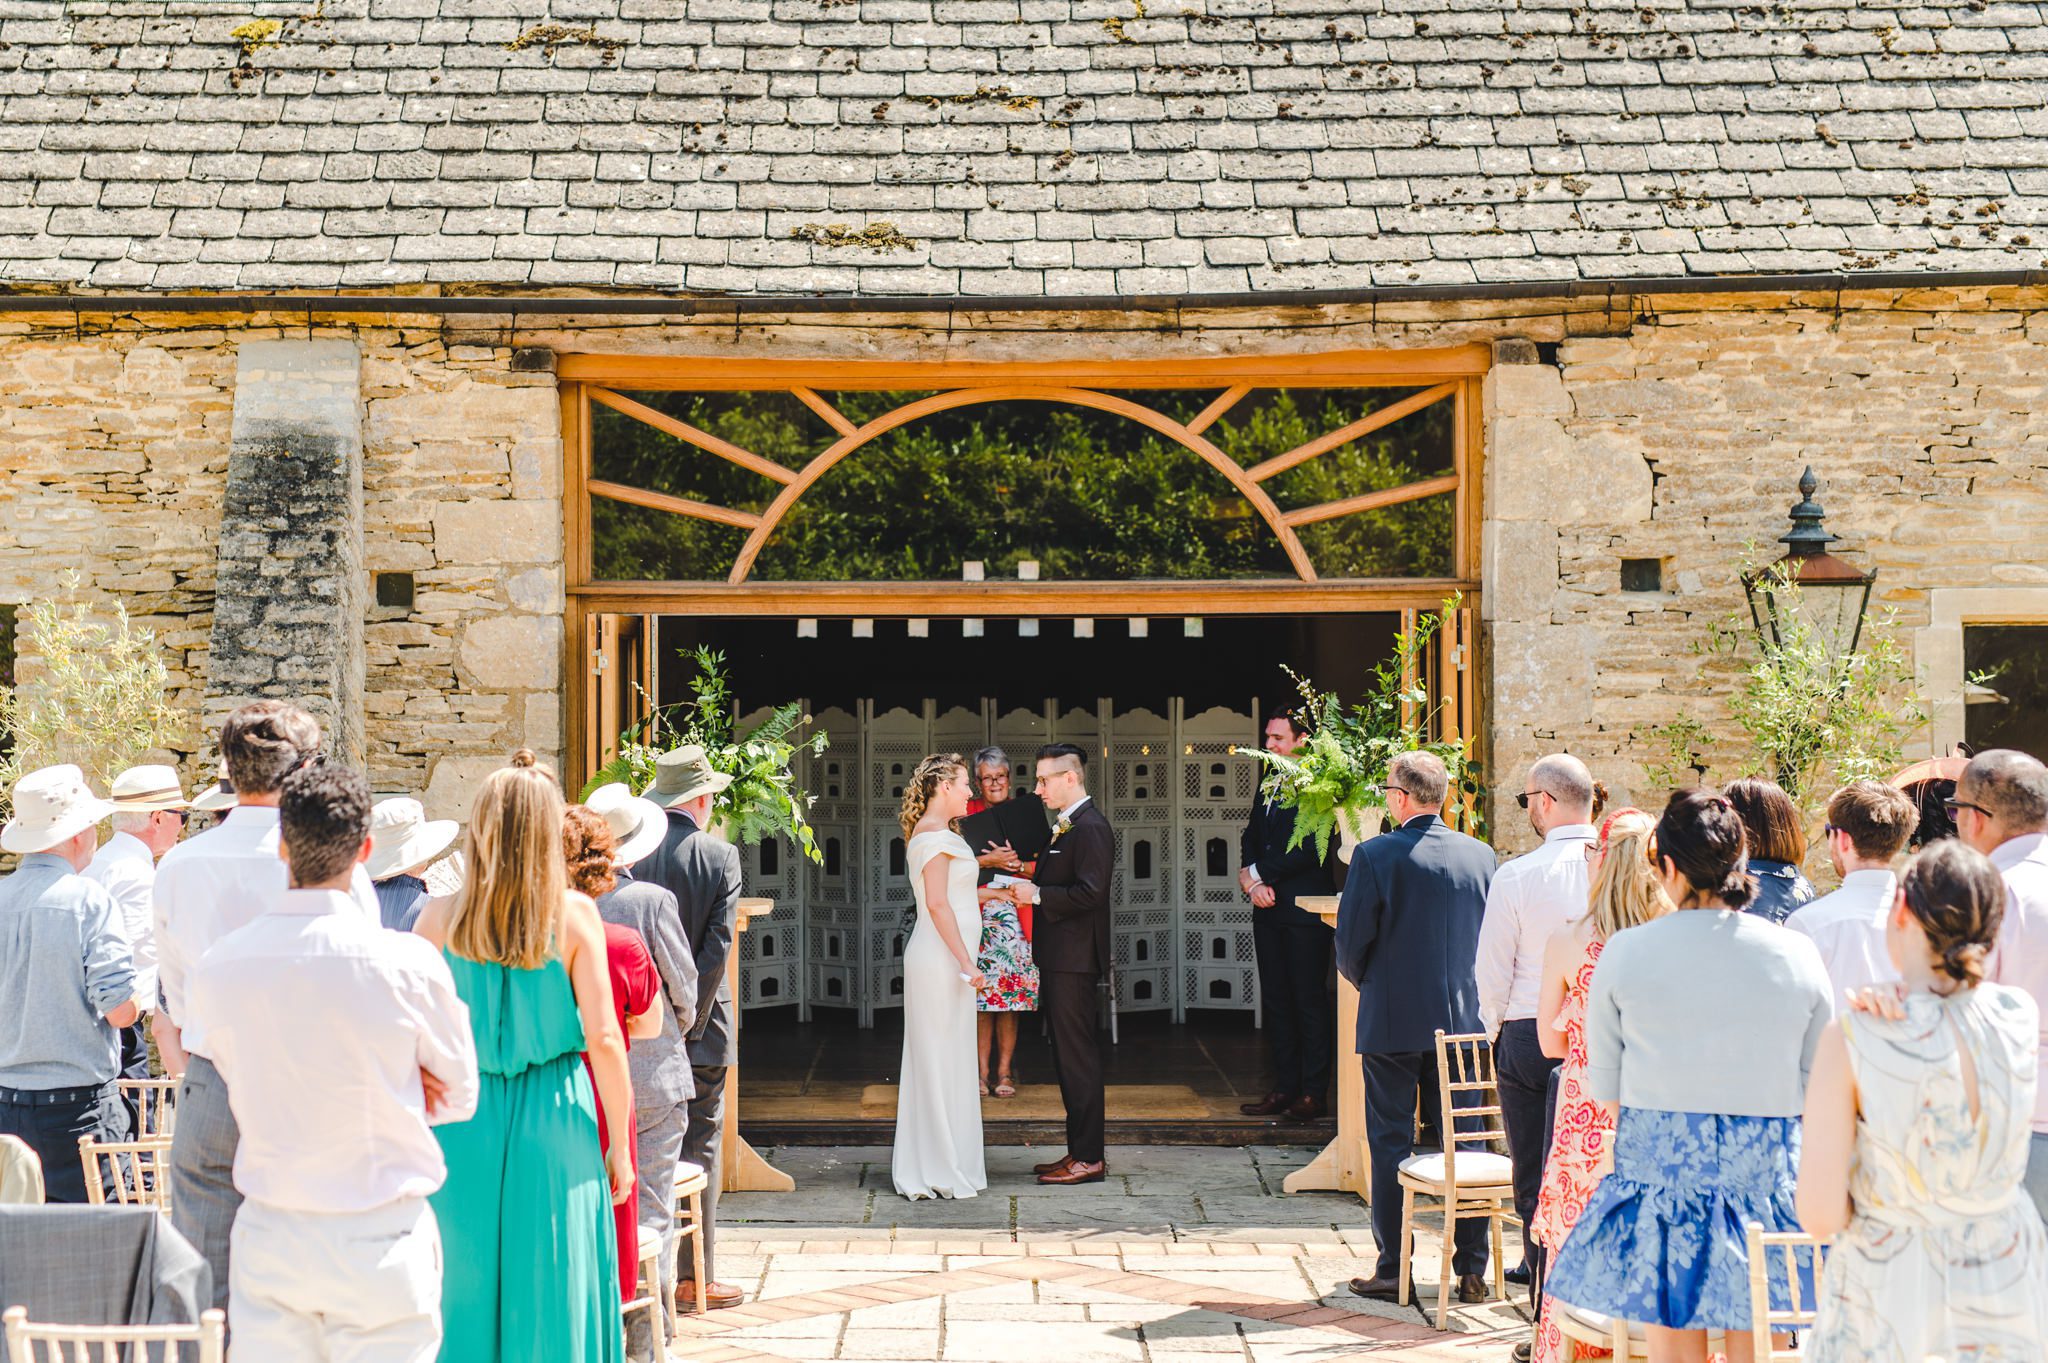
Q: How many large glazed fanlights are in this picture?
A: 1